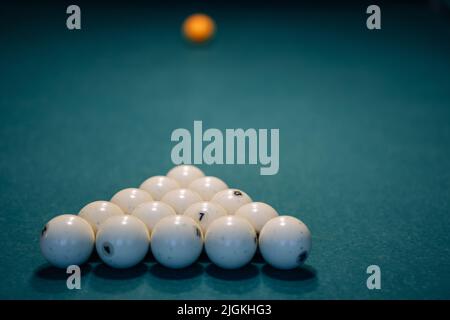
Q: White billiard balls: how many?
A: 15